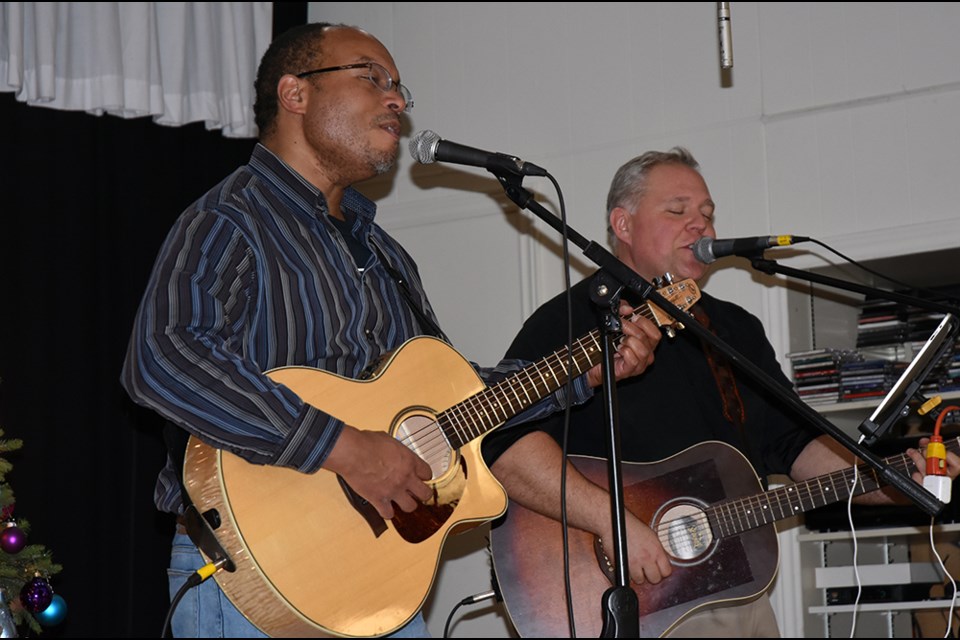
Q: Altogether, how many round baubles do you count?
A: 3